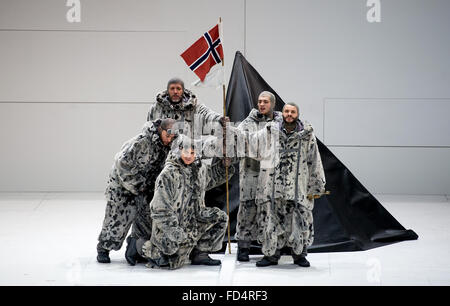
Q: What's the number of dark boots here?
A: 6